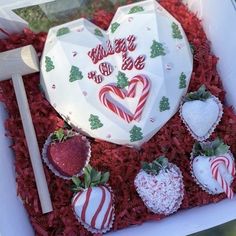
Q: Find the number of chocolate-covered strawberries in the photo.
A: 5